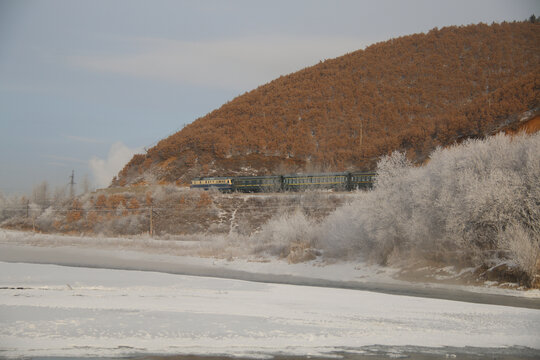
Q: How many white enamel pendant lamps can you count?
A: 0